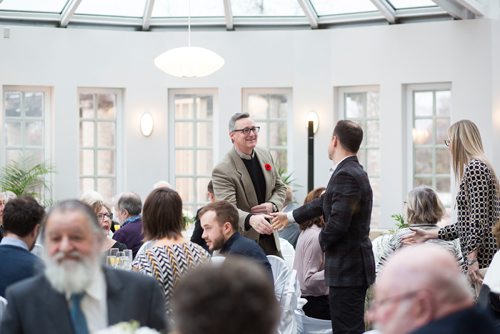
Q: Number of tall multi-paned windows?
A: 6